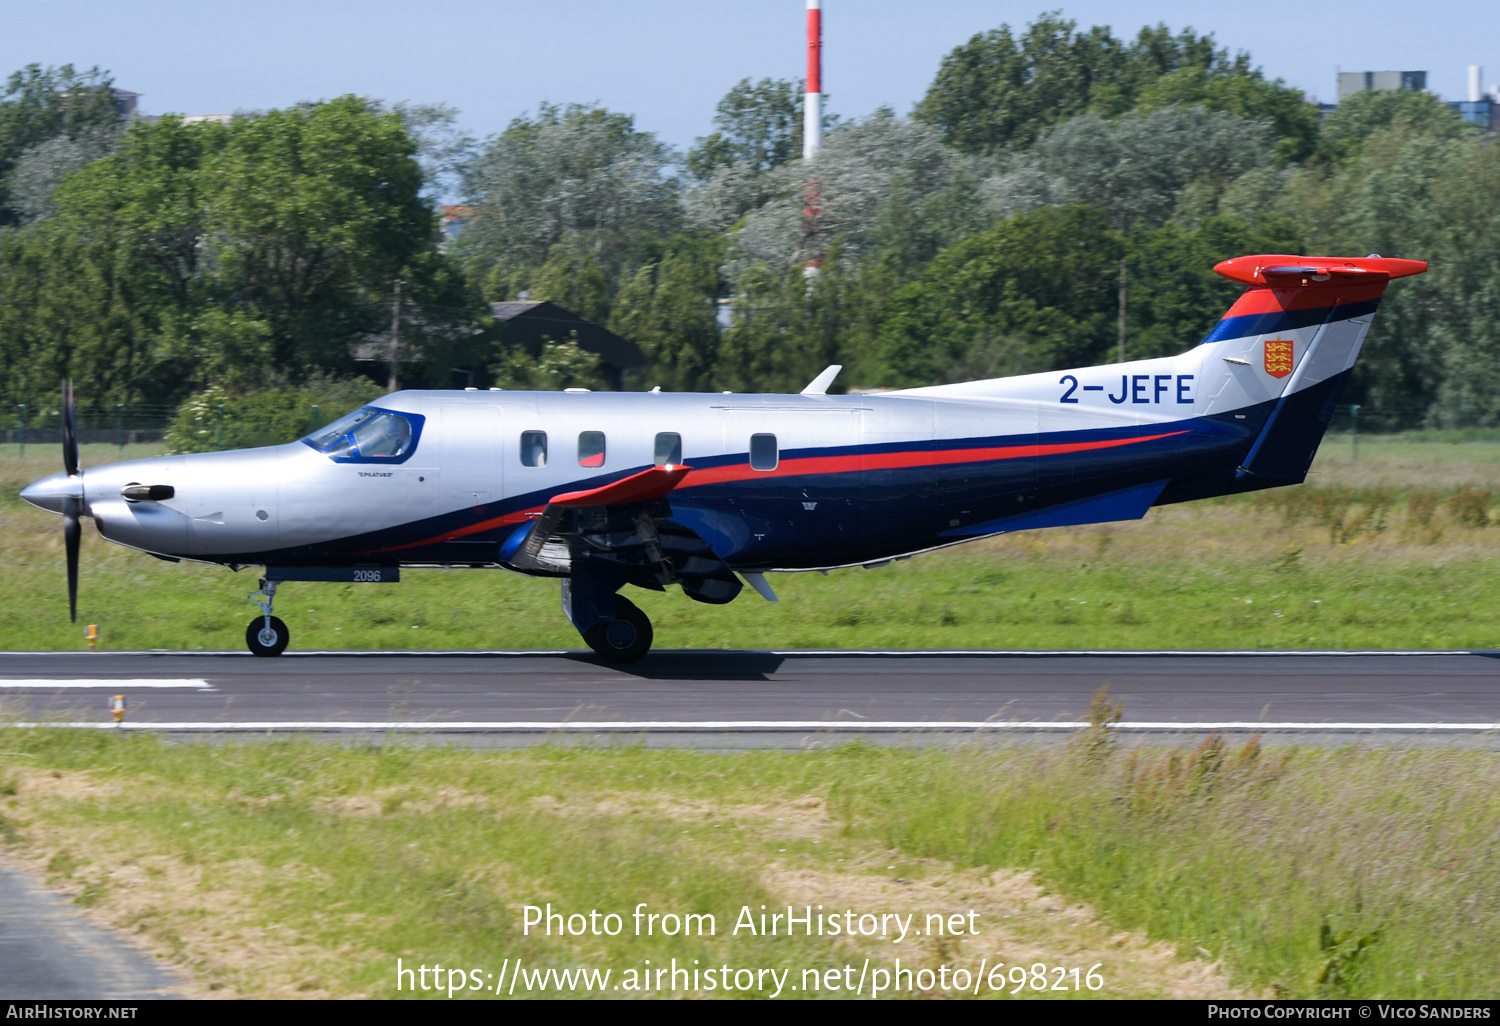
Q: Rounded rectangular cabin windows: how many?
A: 4